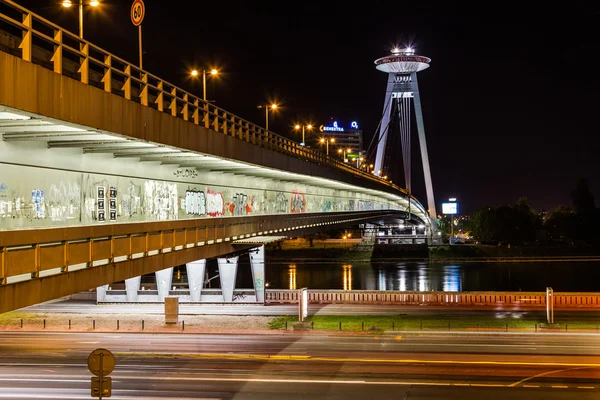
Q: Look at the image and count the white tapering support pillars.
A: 6